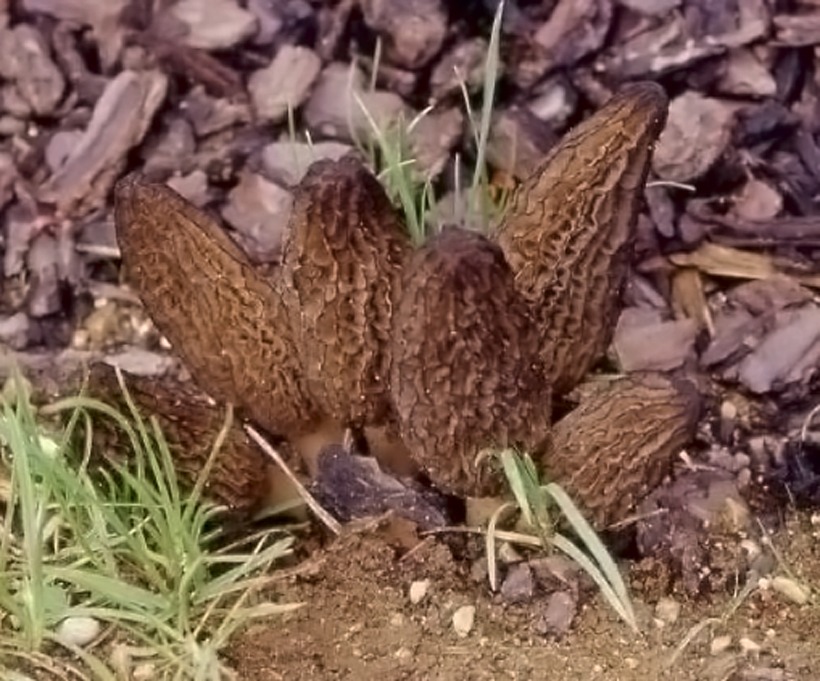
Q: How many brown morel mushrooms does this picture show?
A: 6